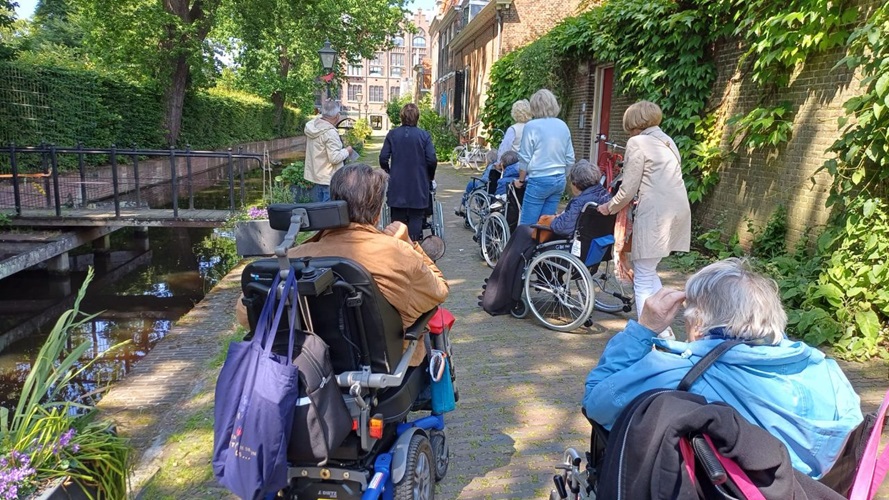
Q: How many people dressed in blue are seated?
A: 4